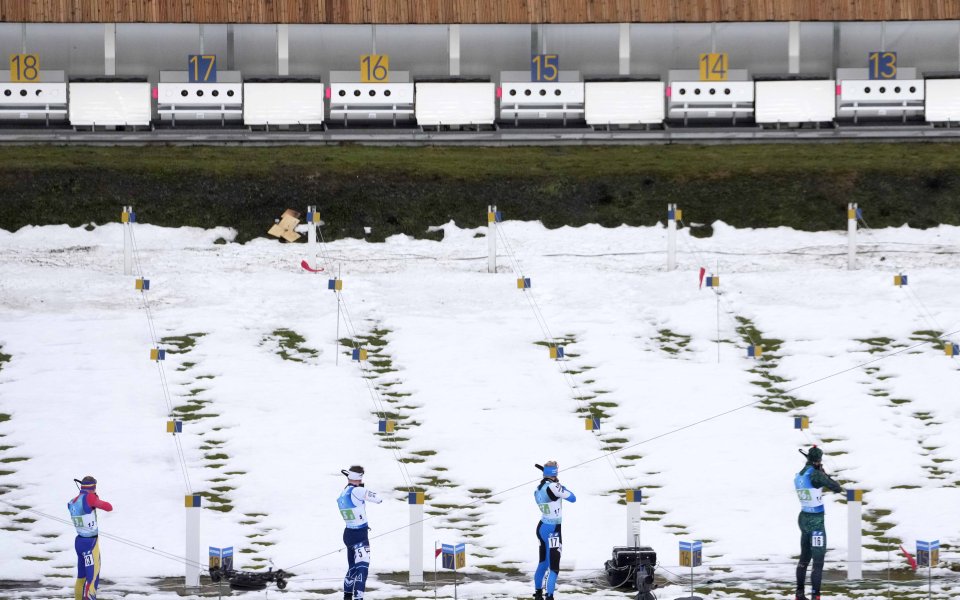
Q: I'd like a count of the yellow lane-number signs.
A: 3